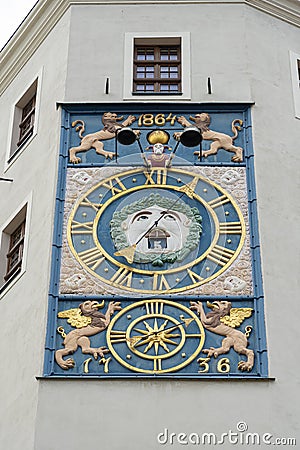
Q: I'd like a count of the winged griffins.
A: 2